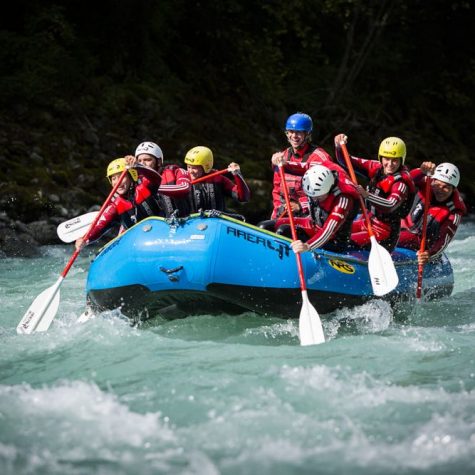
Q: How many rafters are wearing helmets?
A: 7